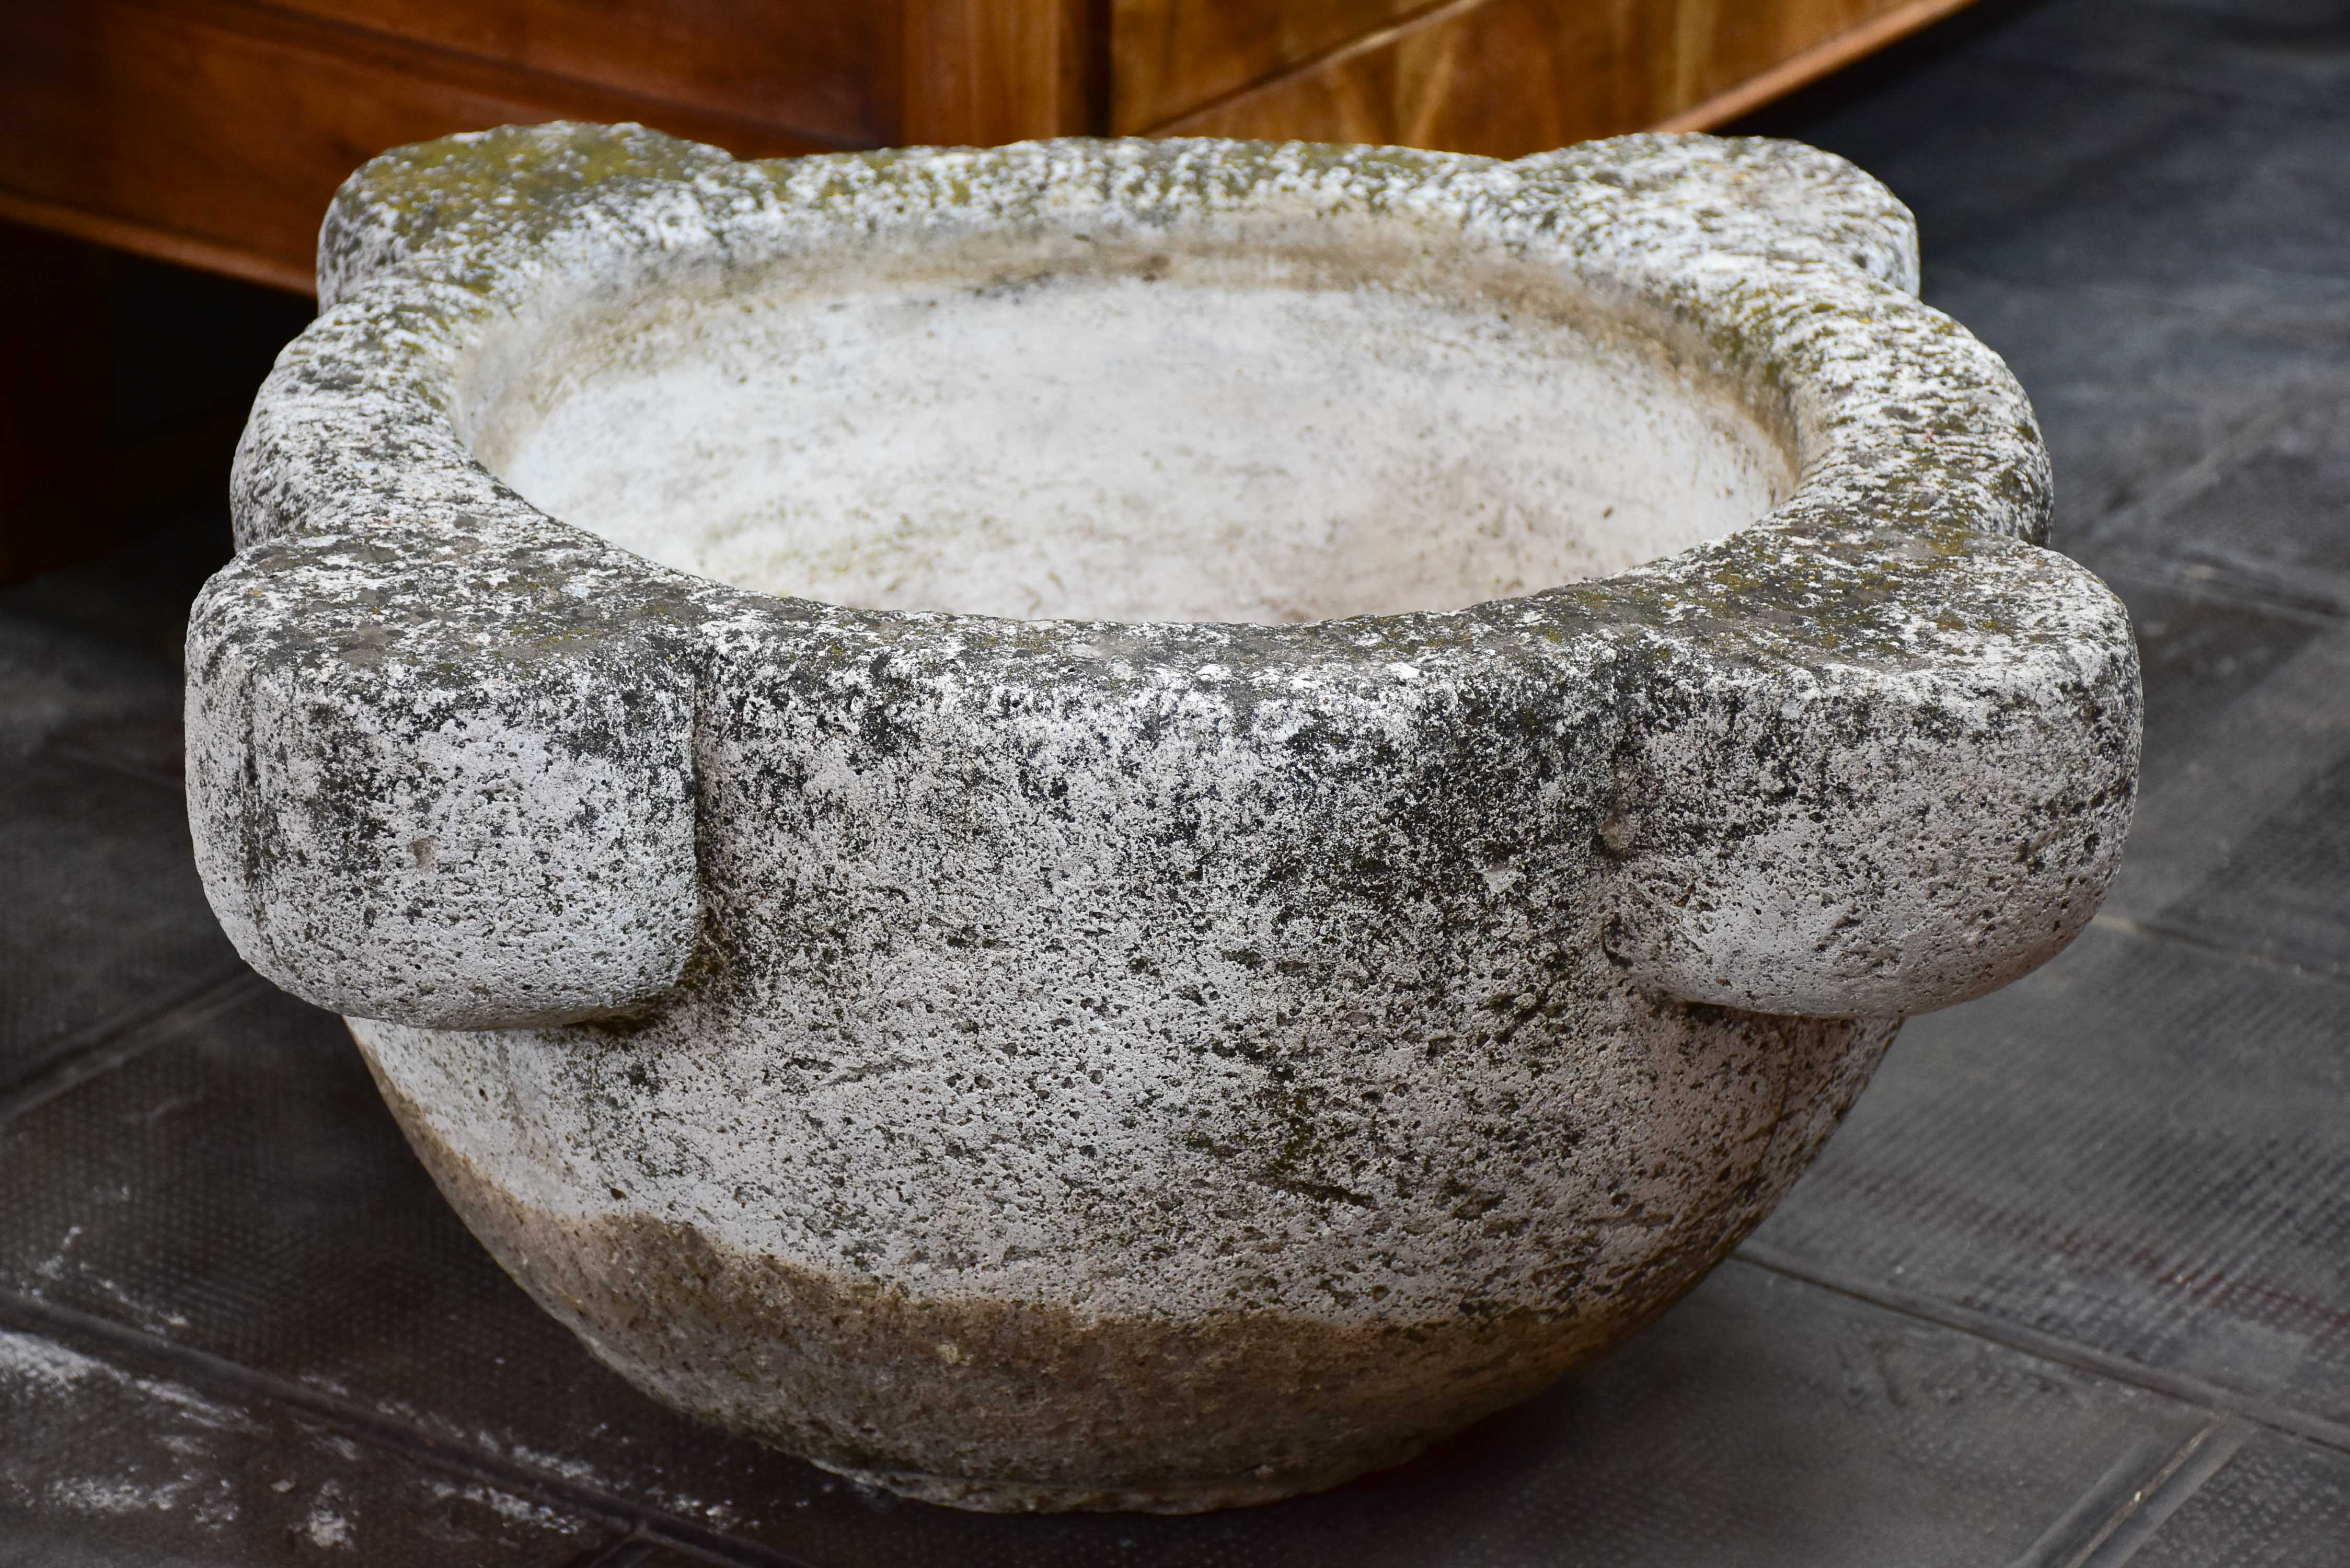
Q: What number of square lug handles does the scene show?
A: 4